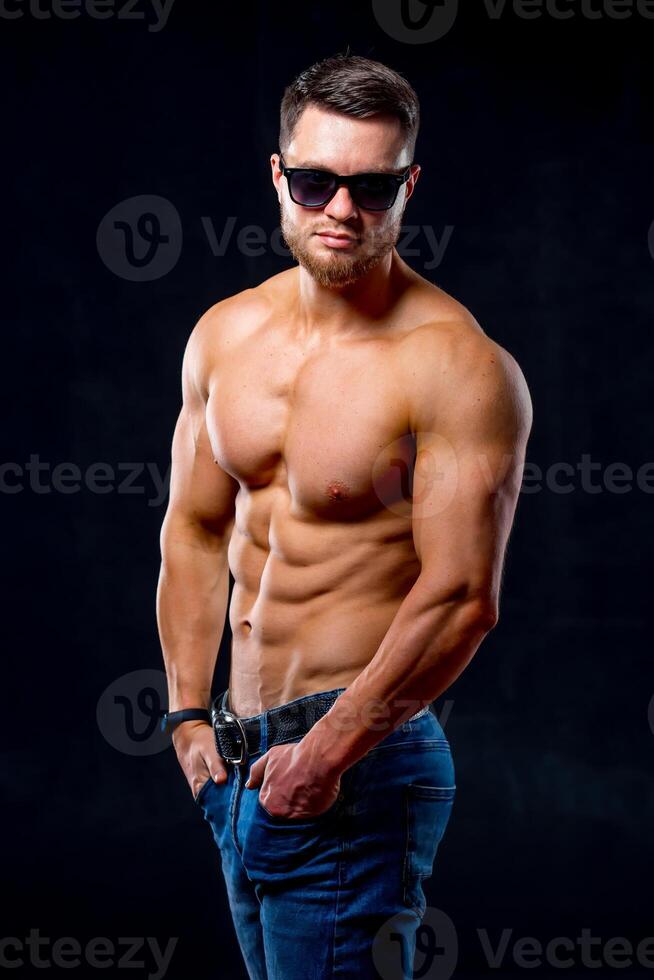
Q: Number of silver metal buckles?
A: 1